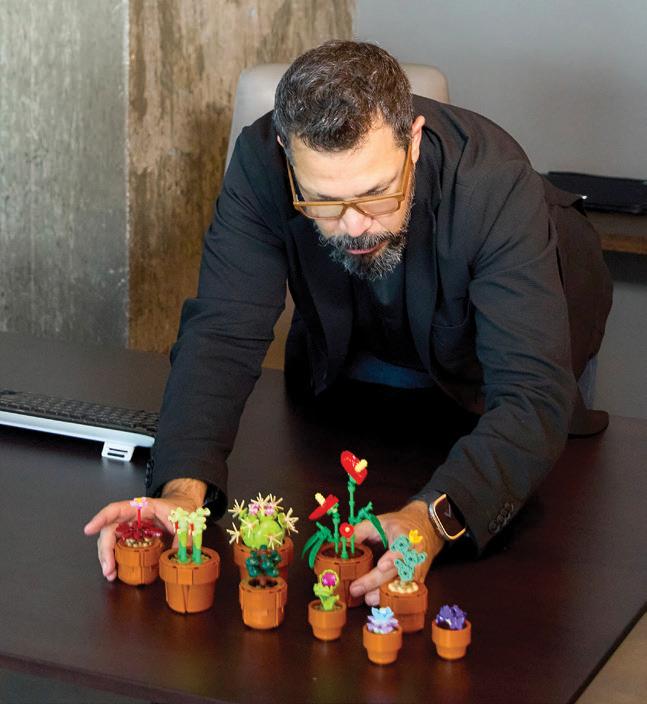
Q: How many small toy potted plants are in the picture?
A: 9